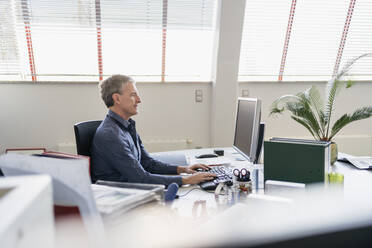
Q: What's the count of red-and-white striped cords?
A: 5